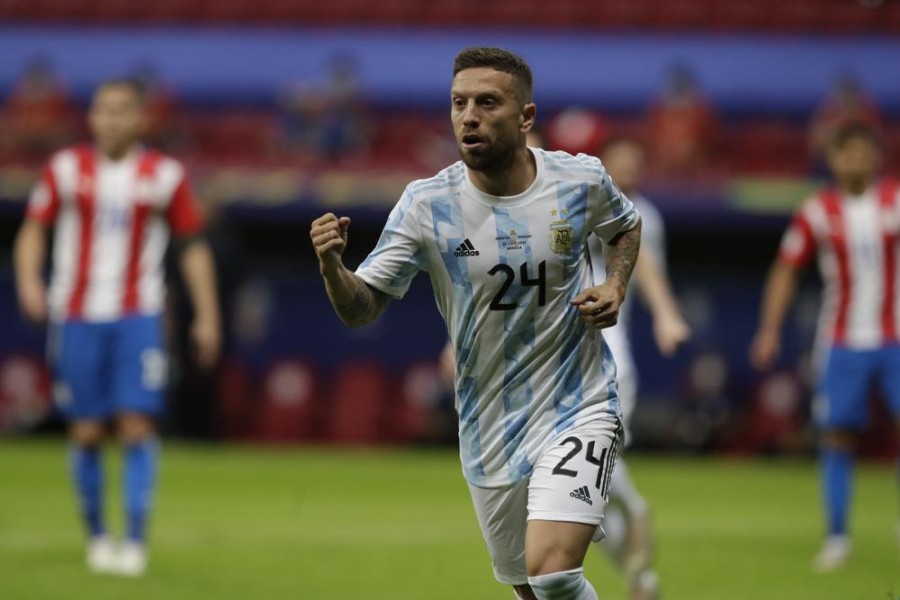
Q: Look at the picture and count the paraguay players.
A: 2